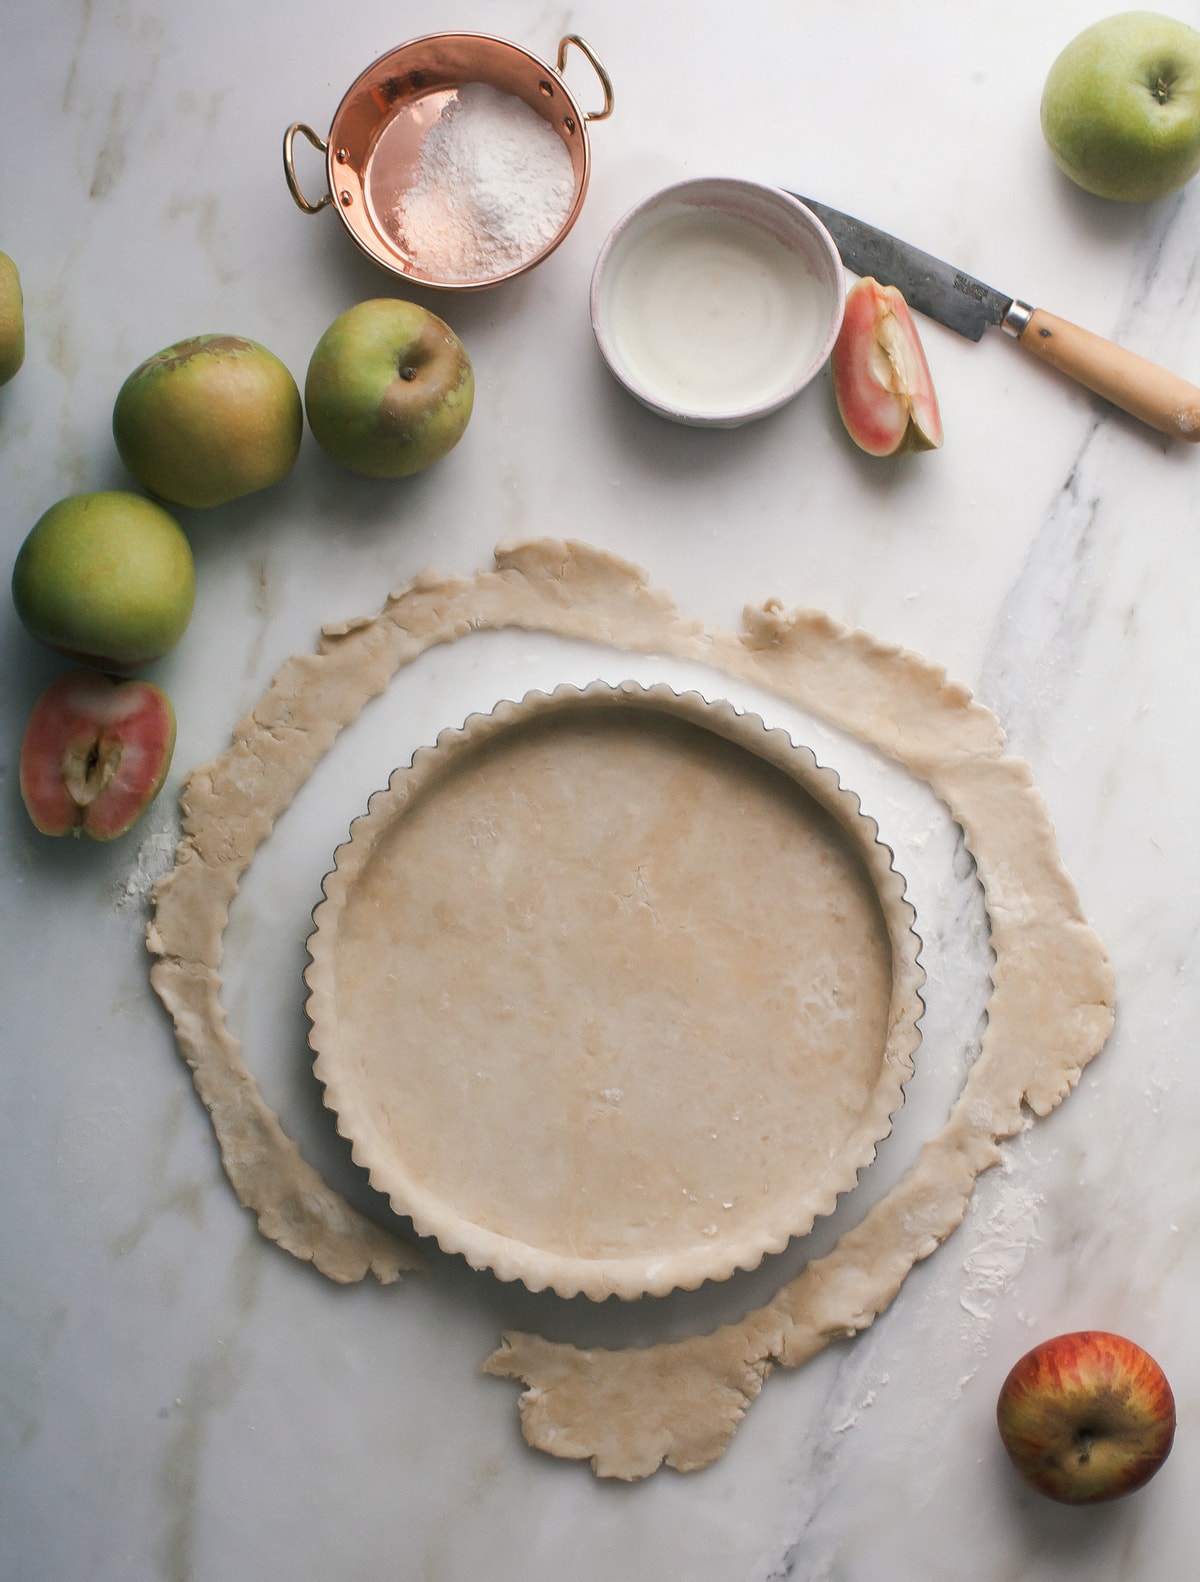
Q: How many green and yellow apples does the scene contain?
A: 5